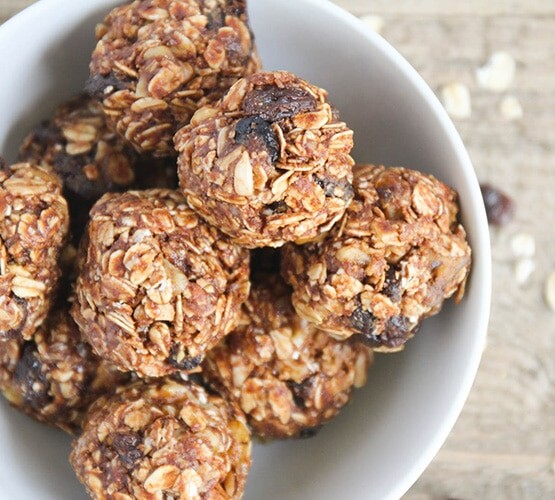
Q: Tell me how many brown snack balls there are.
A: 9